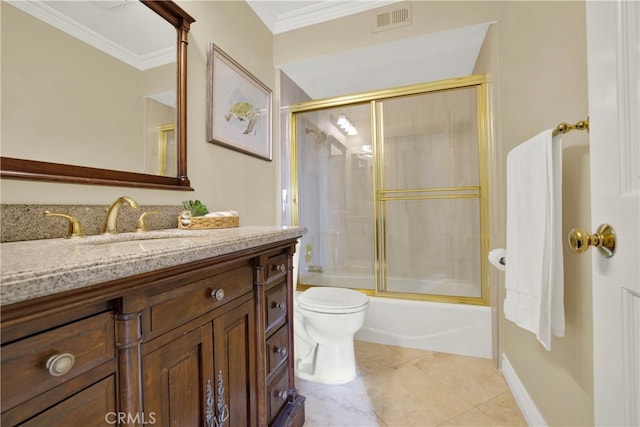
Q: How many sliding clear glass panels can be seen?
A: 2